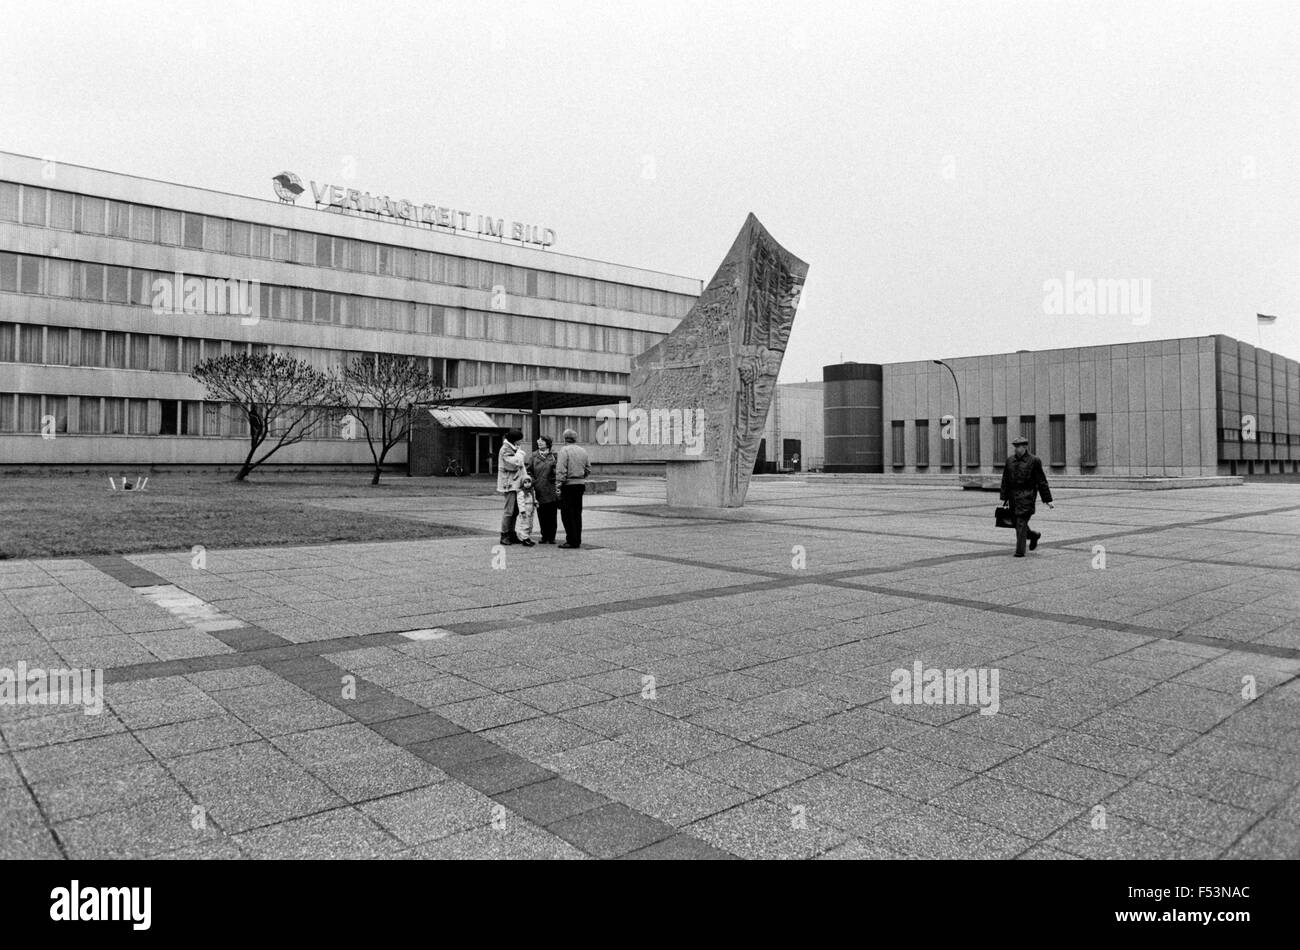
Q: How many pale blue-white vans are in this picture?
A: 0